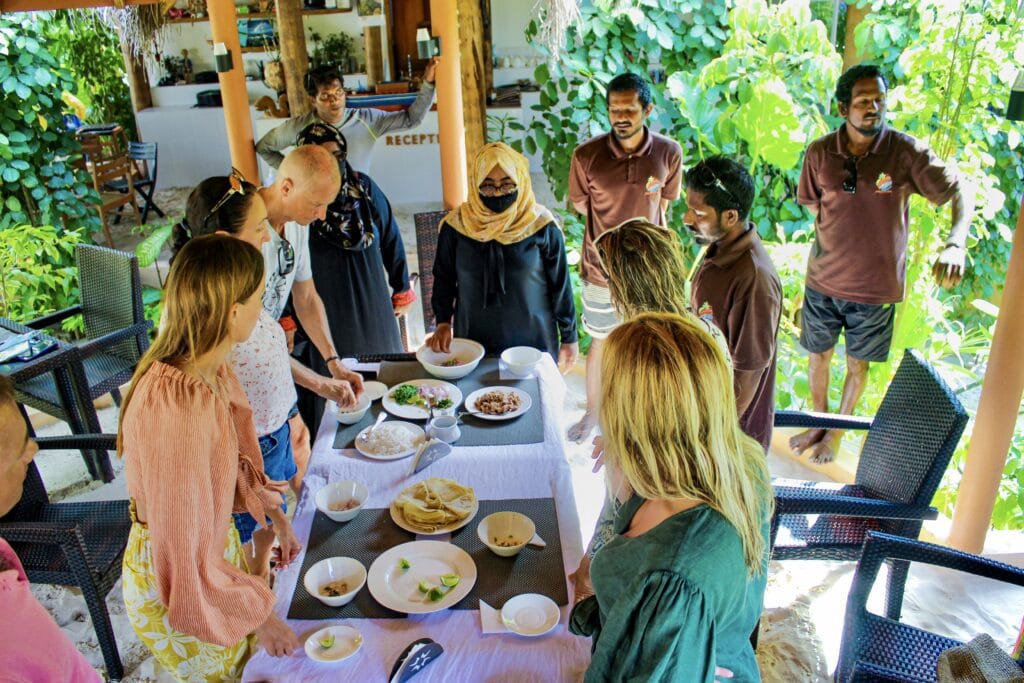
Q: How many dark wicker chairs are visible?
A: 5